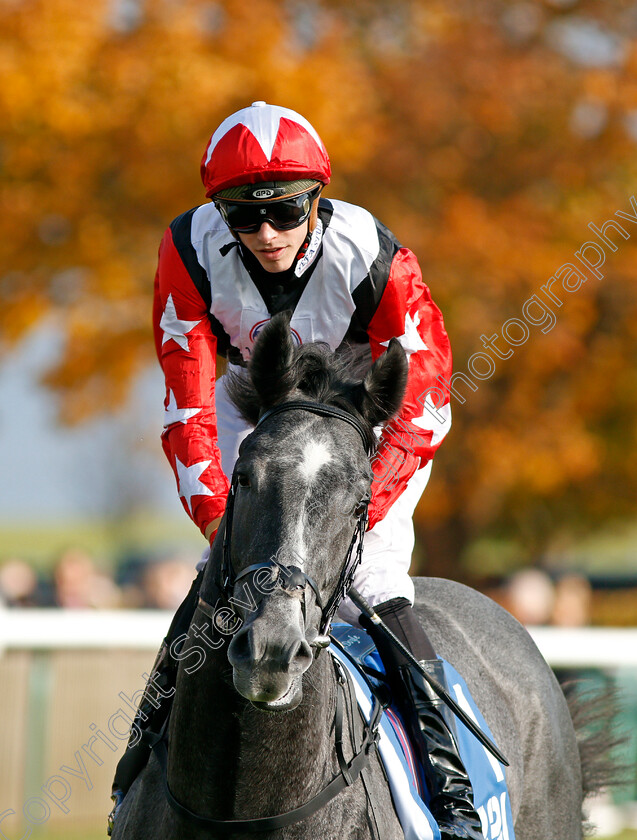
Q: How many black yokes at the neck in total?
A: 1